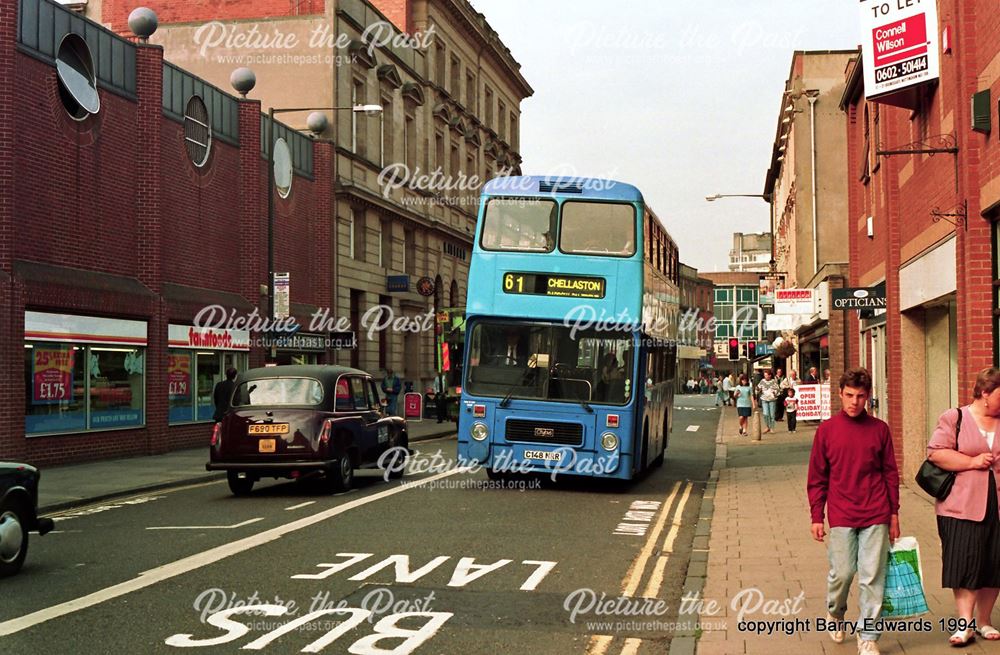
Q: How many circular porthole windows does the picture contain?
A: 3